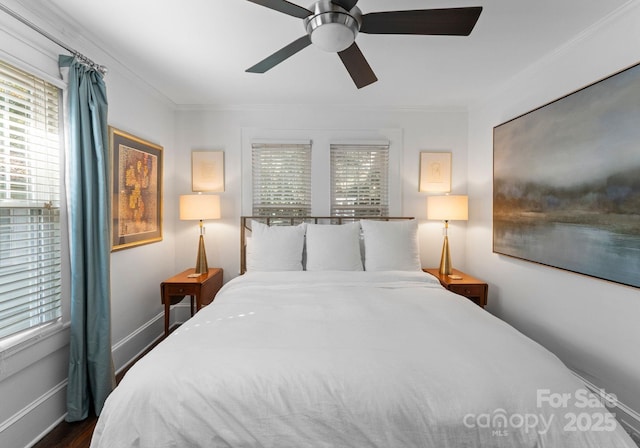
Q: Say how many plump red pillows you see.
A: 0